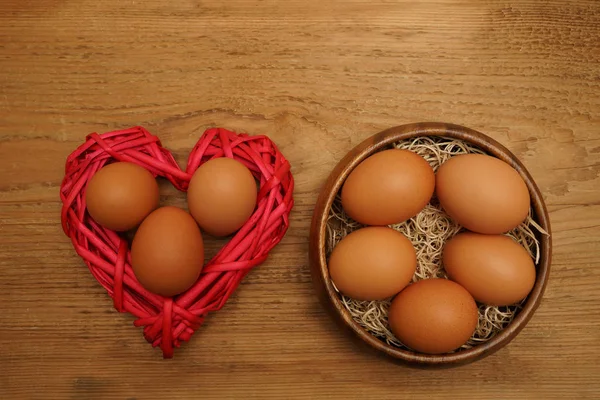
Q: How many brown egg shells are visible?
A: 8